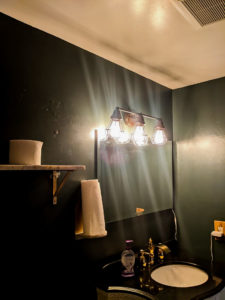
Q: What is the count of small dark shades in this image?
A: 3